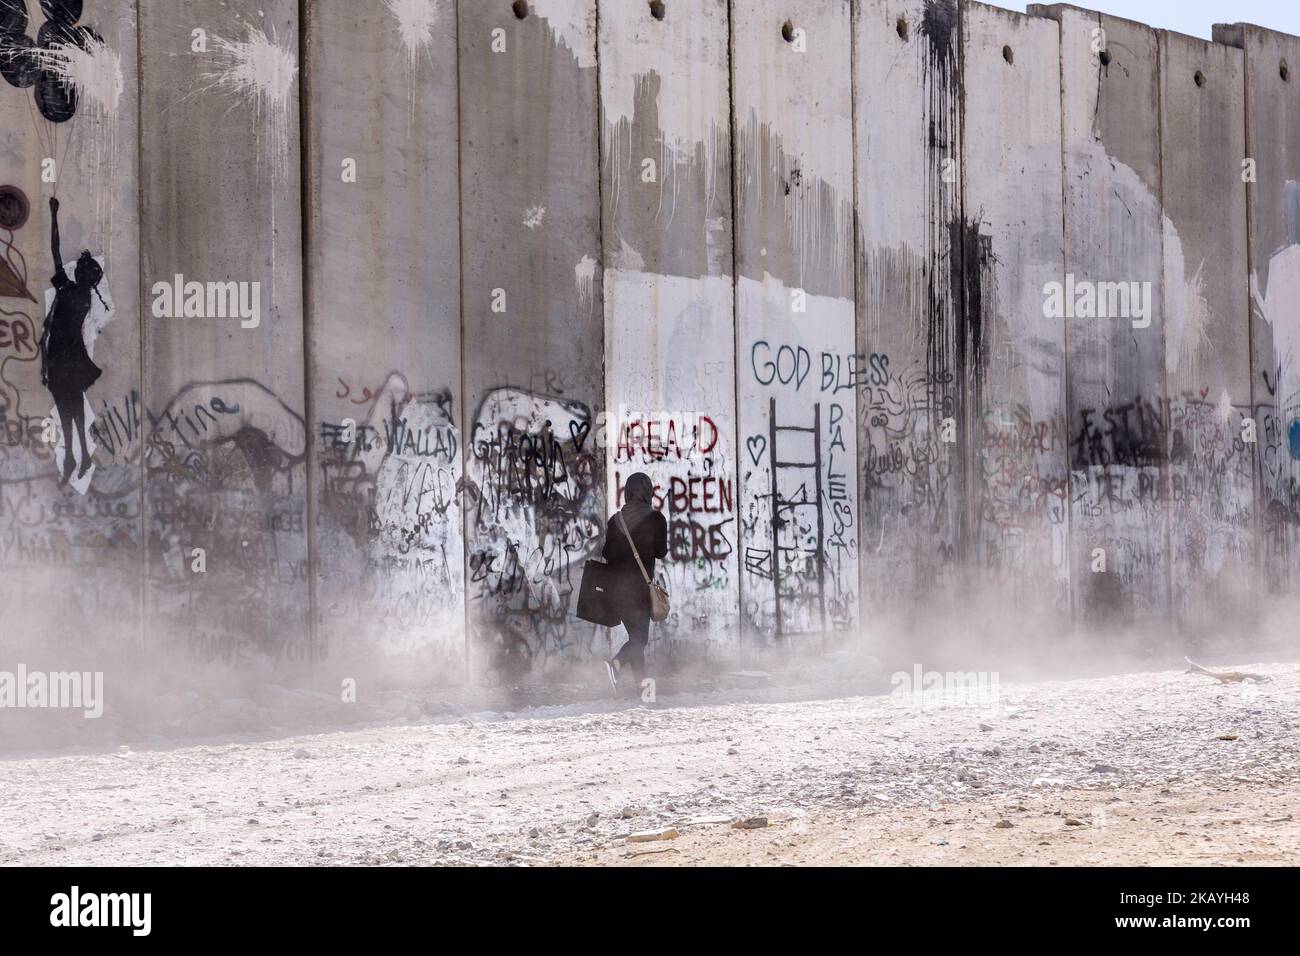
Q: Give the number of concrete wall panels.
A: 11